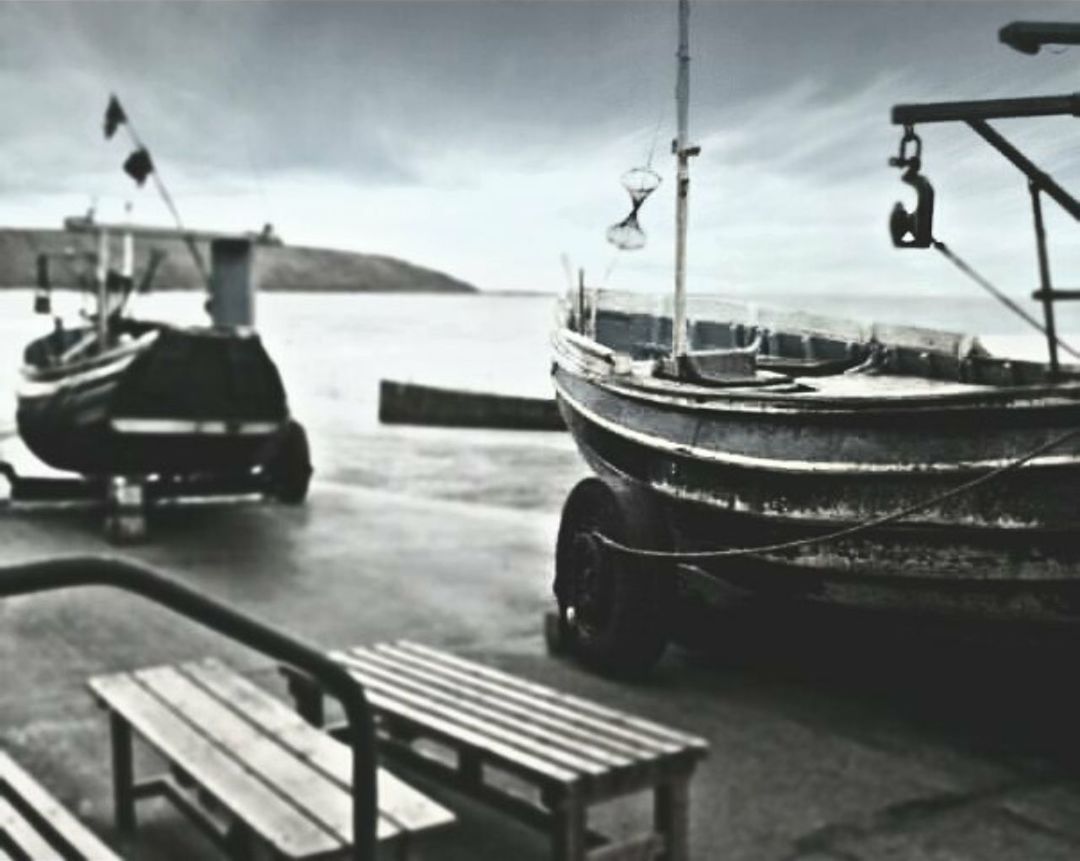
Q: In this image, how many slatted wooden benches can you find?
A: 3